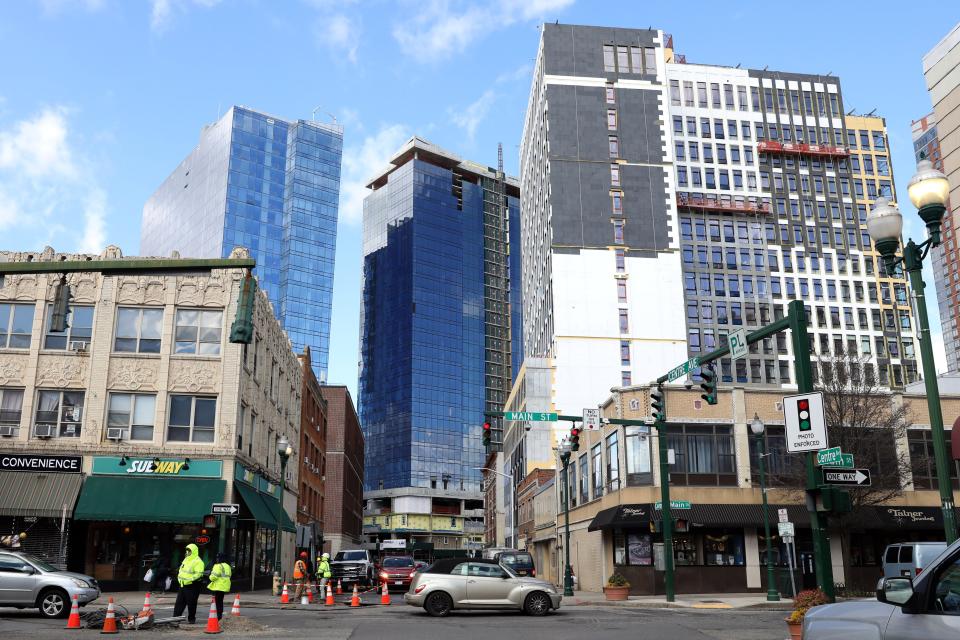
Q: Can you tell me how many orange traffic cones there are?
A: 11